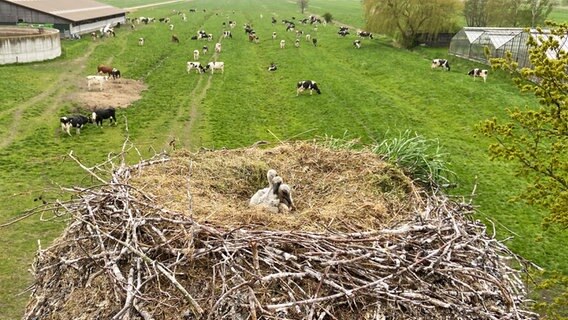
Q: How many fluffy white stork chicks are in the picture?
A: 3